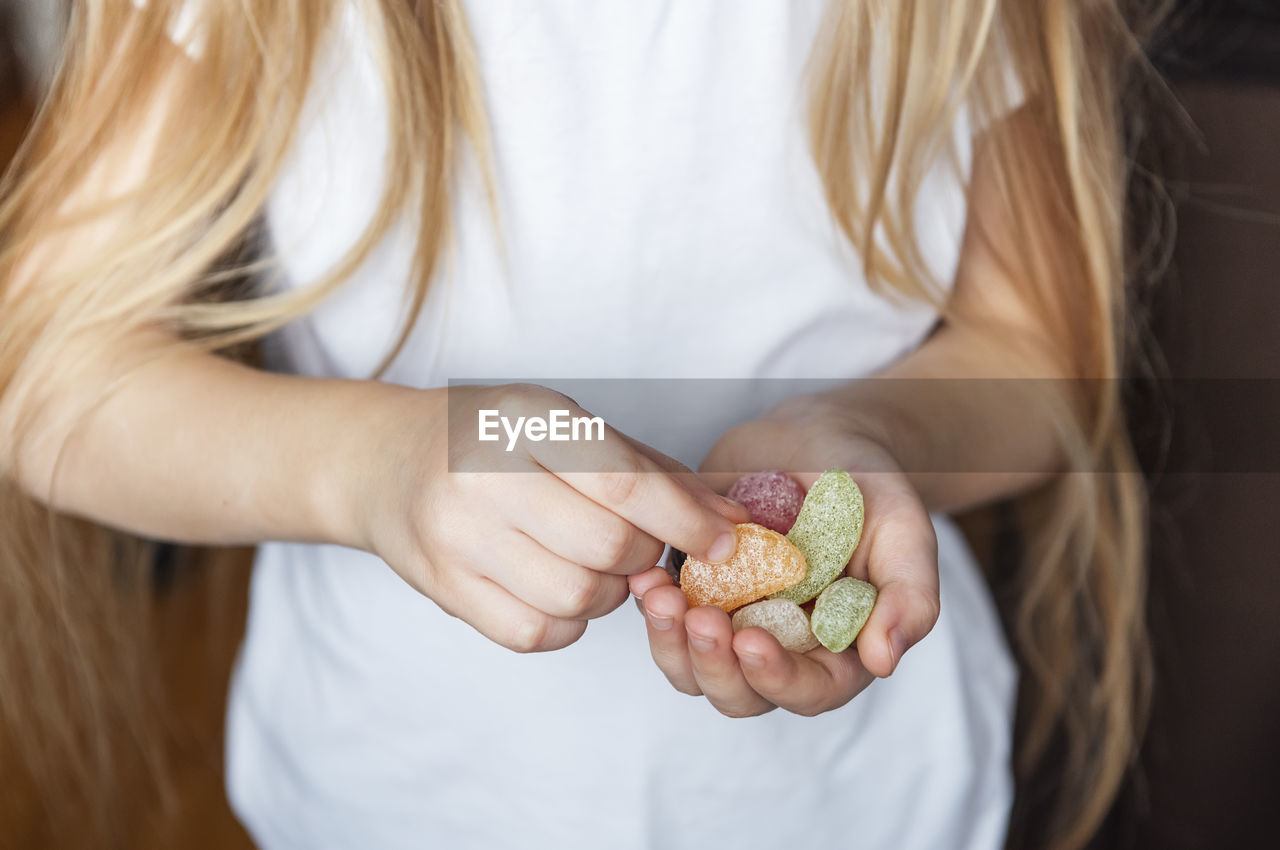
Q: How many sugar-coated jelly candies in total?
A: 5